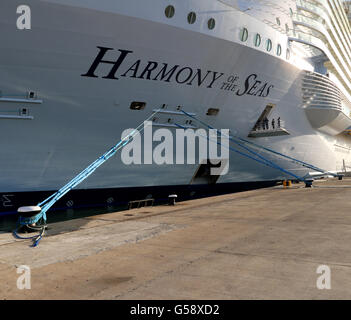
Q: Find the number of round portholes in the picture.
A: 8